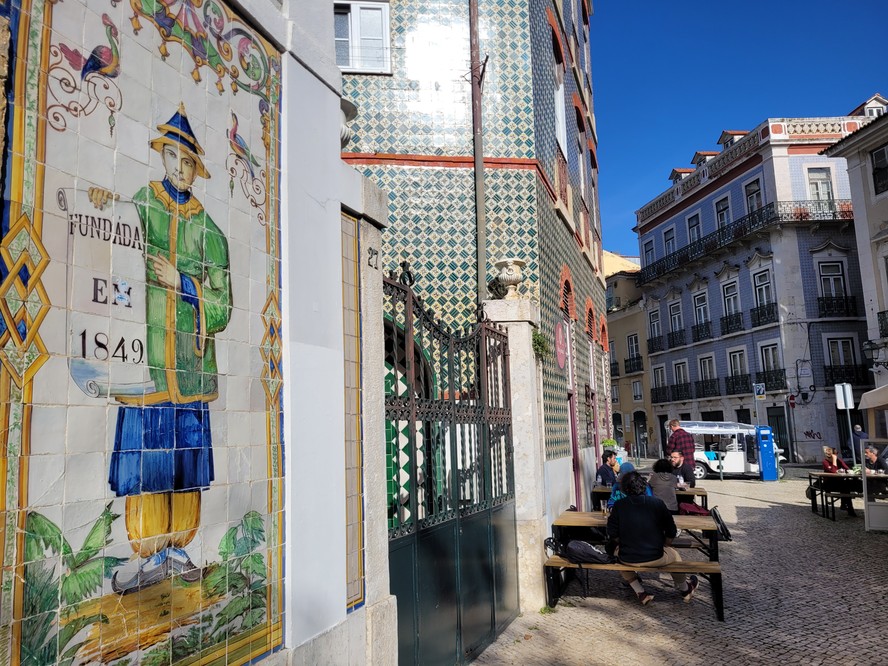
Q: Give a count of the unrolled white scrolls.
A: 1